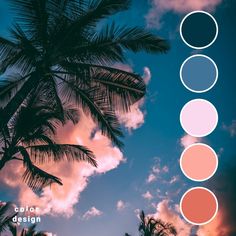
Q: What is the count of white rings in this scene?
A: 5